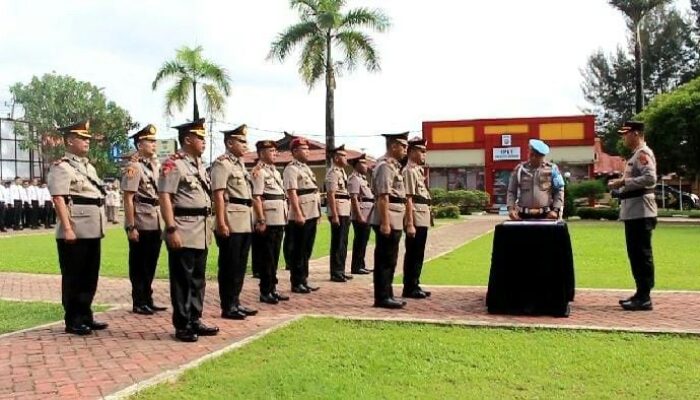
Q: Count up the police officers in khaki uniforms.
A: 12